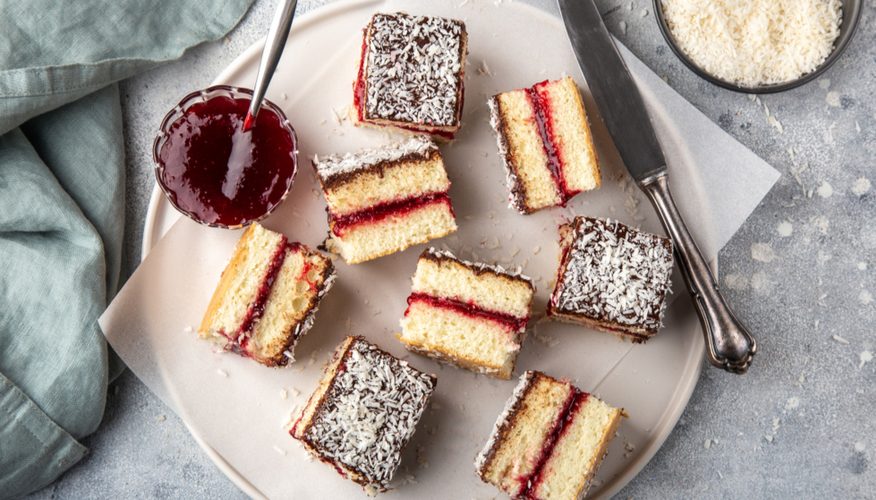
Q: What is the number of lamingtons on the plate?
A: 8